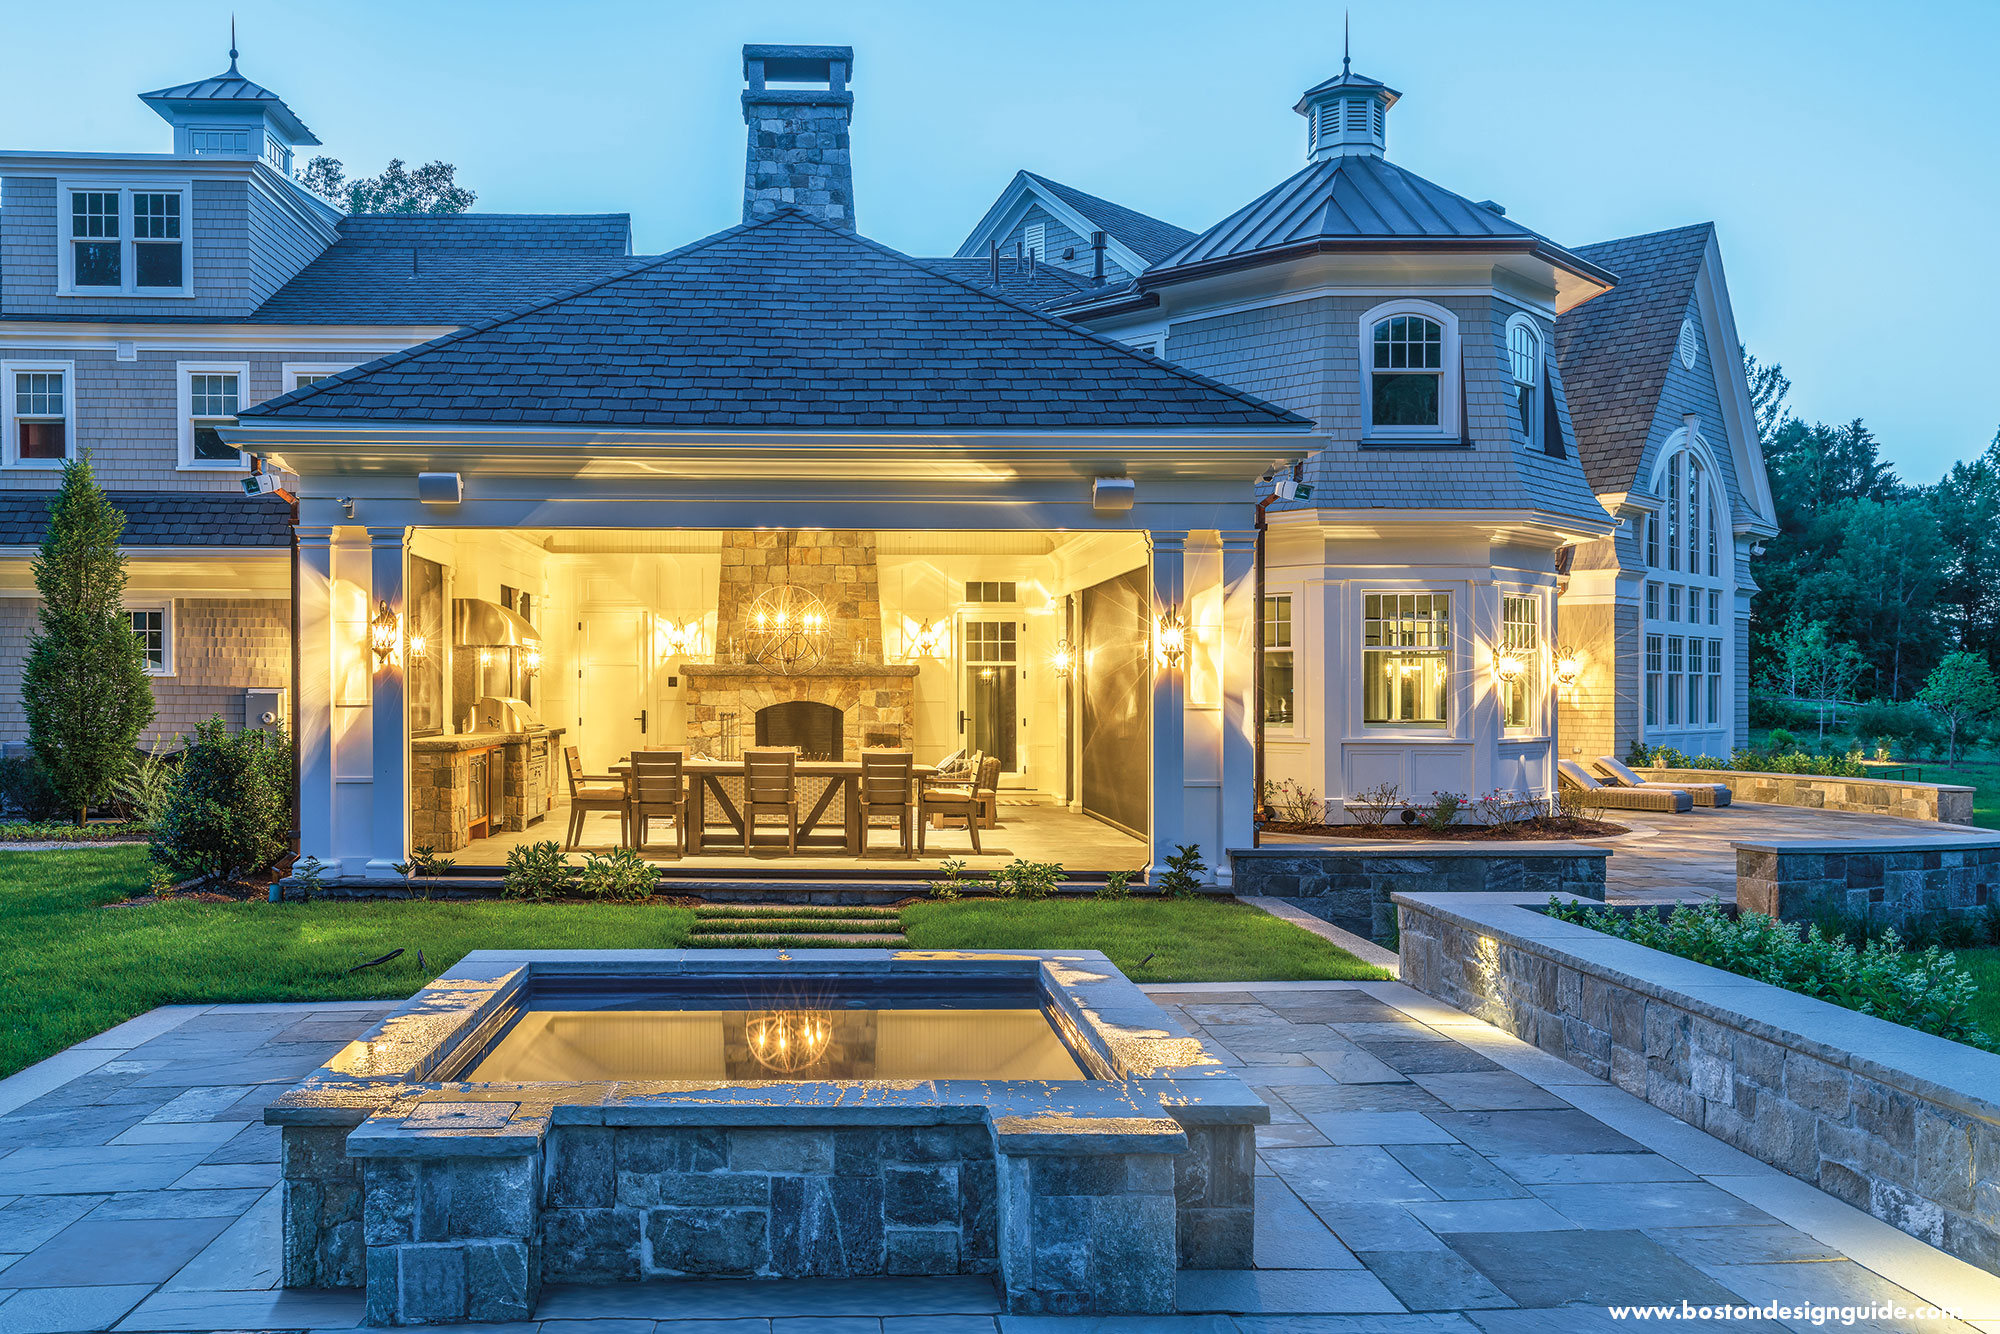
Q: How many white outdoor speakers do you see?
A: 2